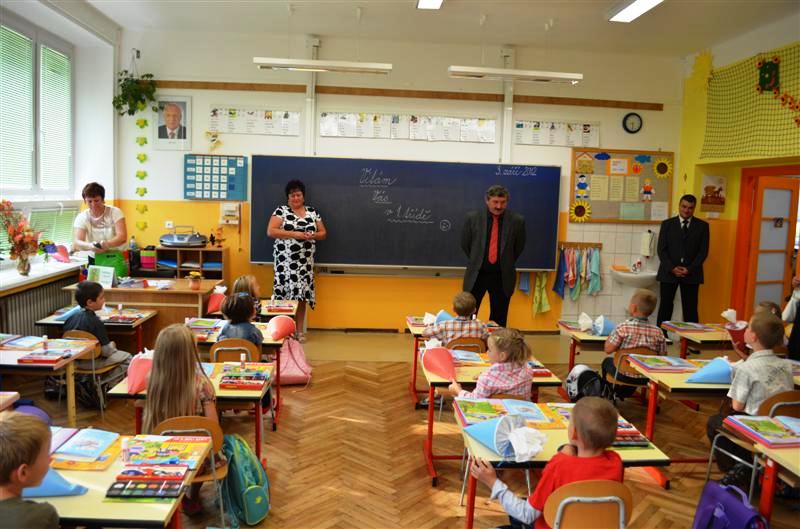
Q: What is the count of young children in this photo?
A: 11